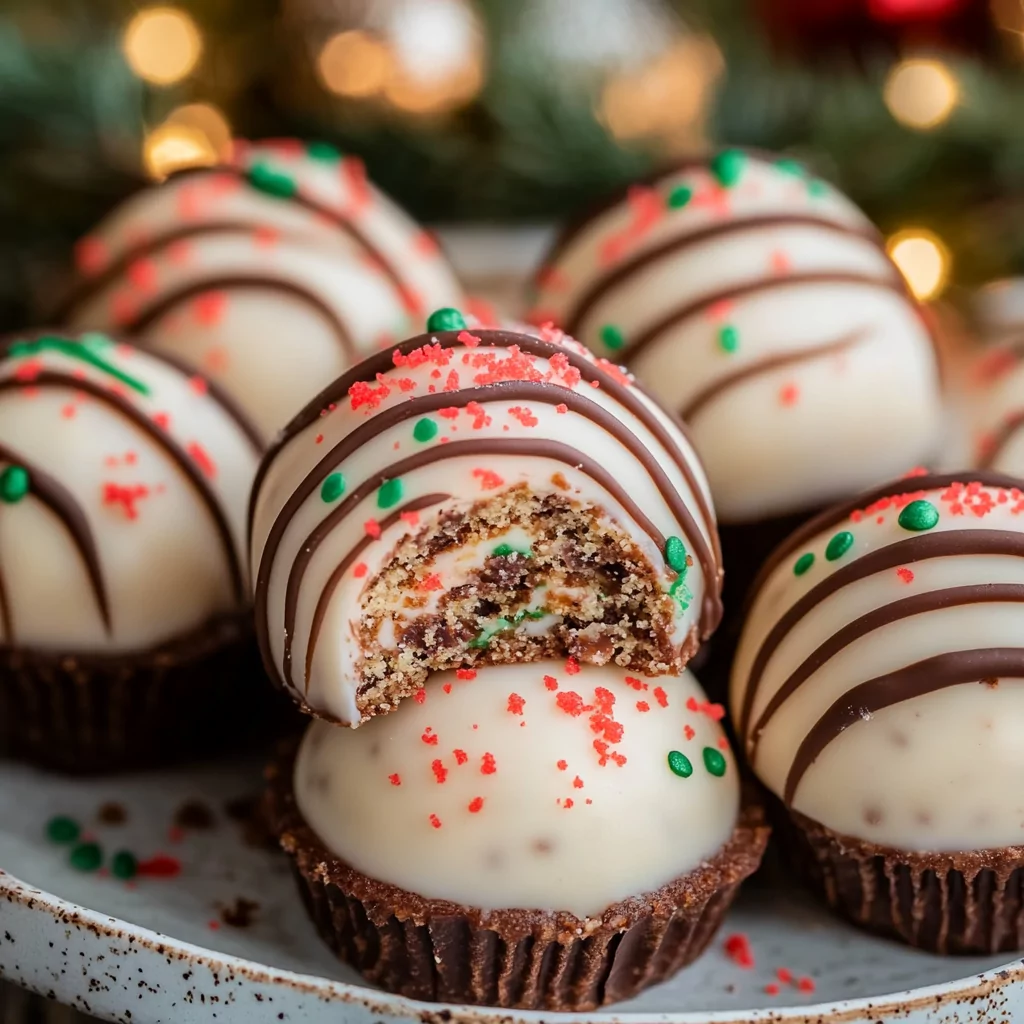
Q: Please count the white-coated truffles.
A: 7